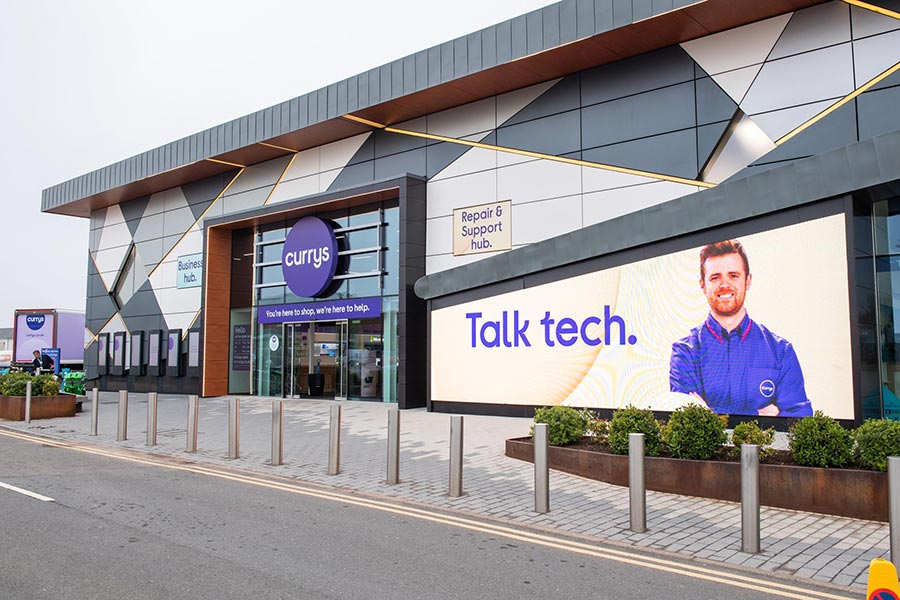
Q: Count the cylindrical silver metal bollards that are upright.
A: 14